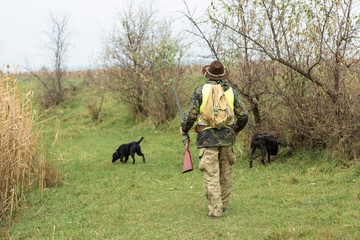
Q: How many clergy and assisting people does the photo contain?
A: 0